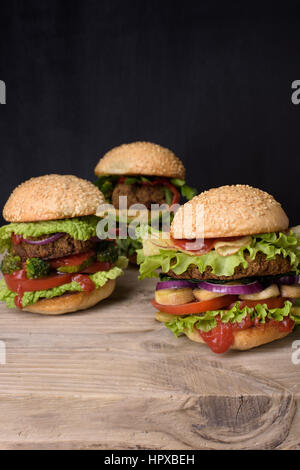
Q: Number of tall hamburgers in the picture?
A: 3